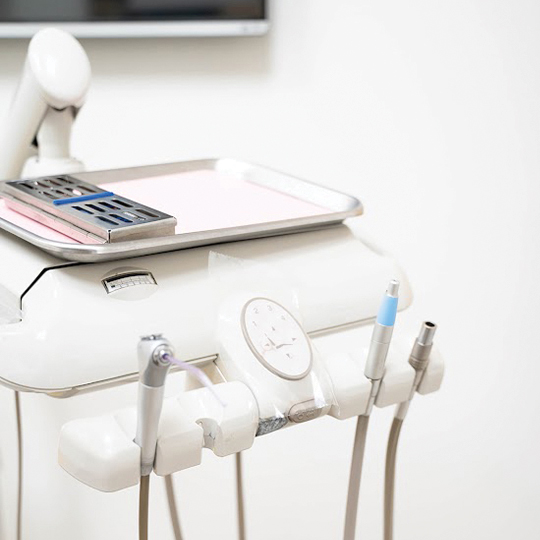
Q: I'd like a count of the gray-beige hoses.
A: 6